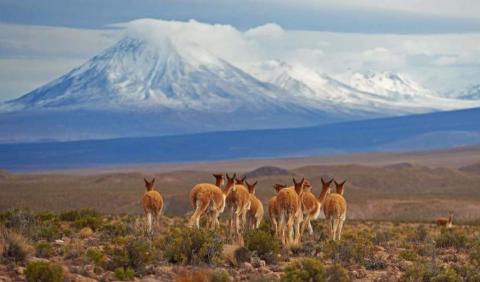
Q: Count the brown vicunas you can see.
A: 11